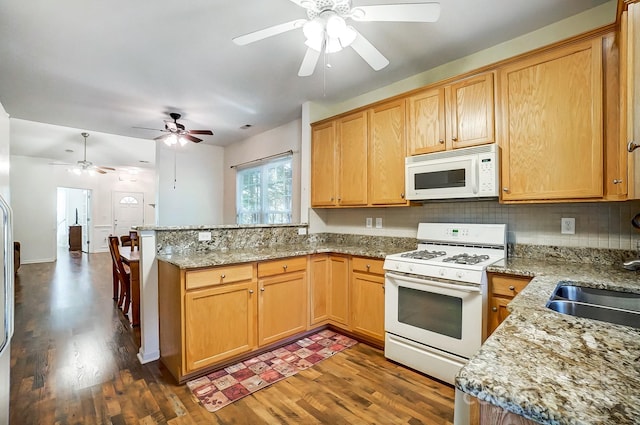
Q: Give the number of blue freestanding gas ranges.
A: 0